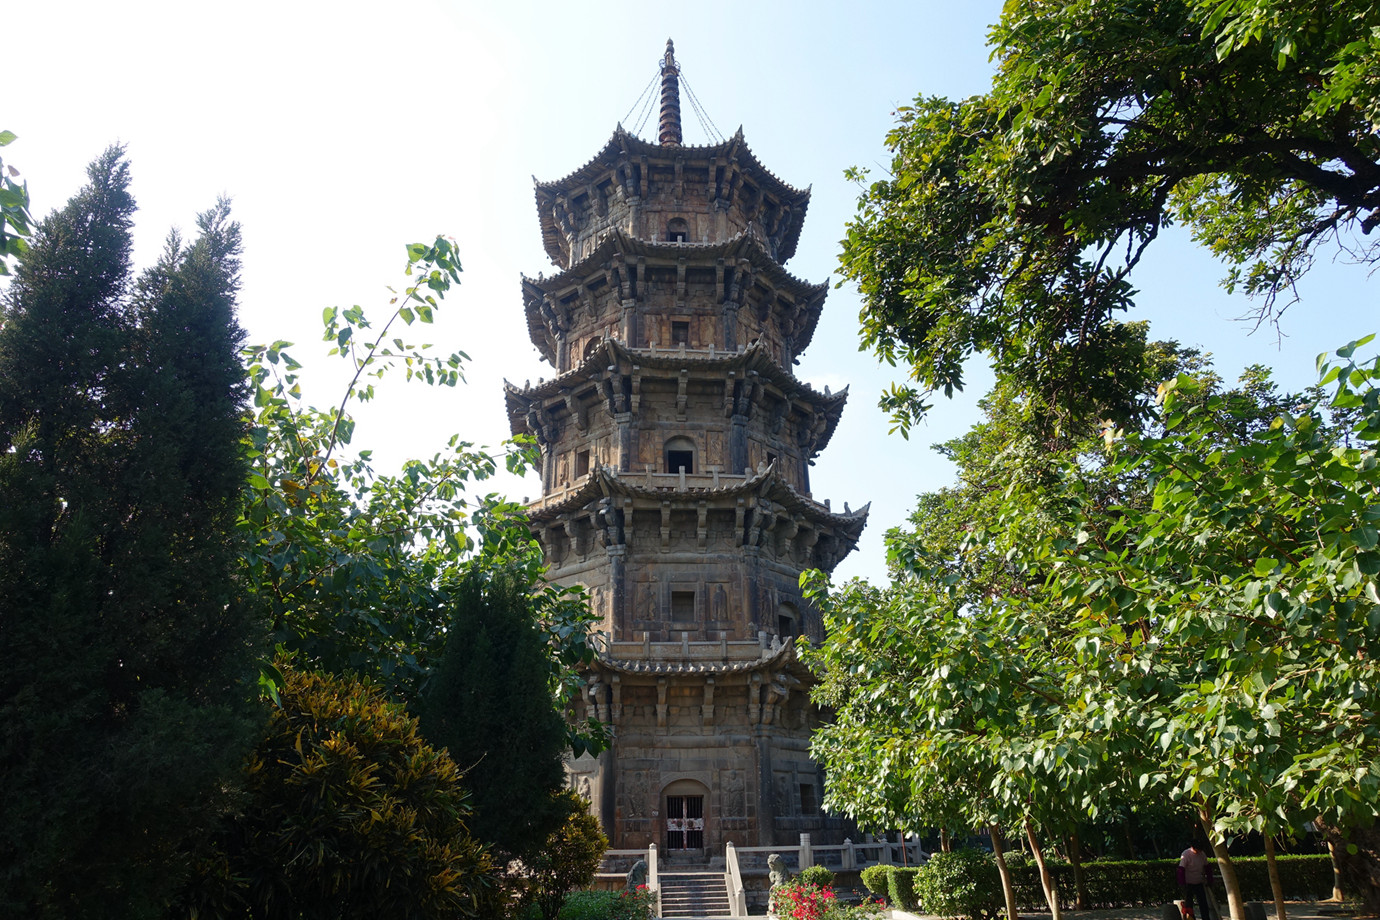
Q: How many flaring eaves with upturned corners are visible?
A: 5